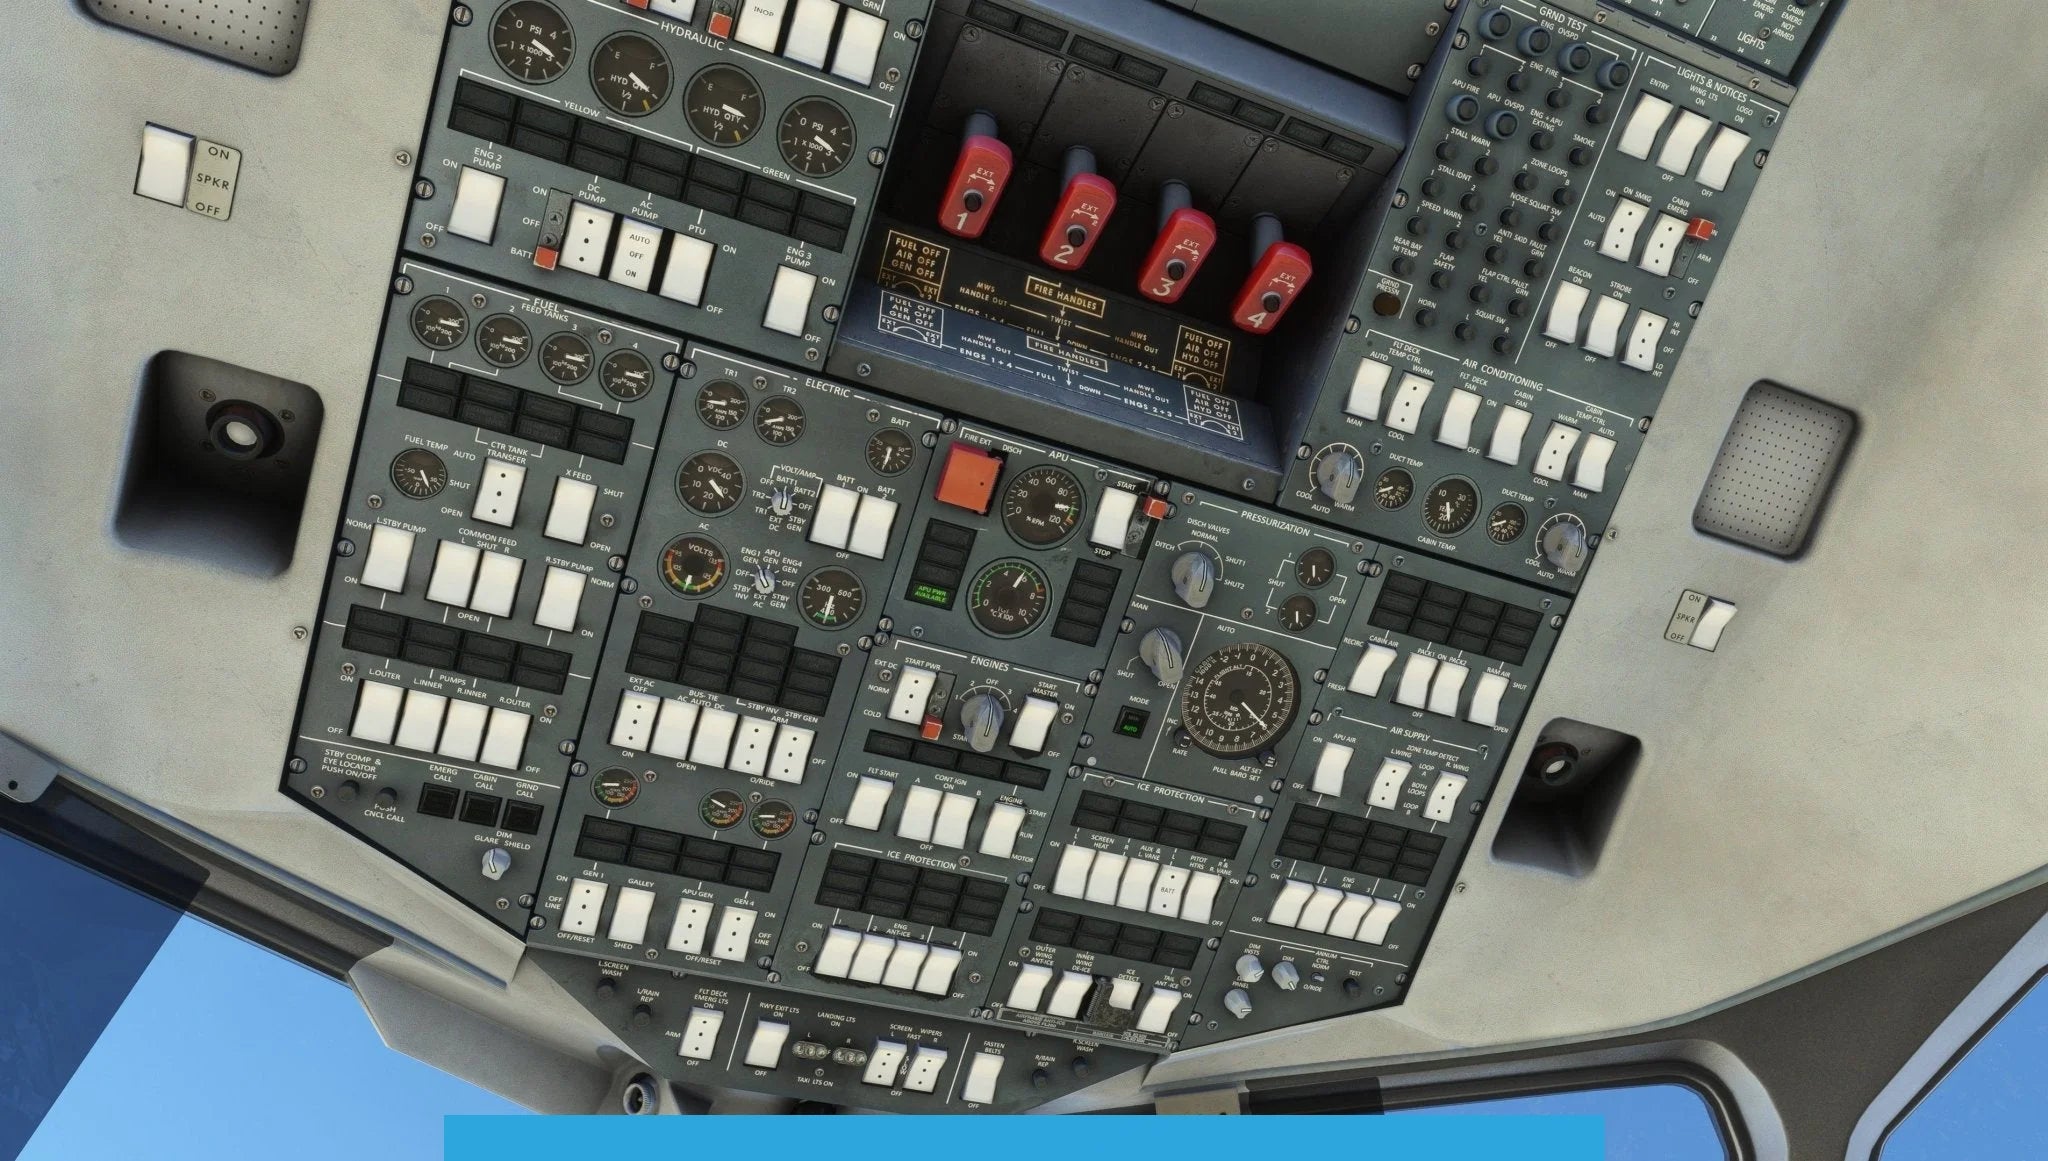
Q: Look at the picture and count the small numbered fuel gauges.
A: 4